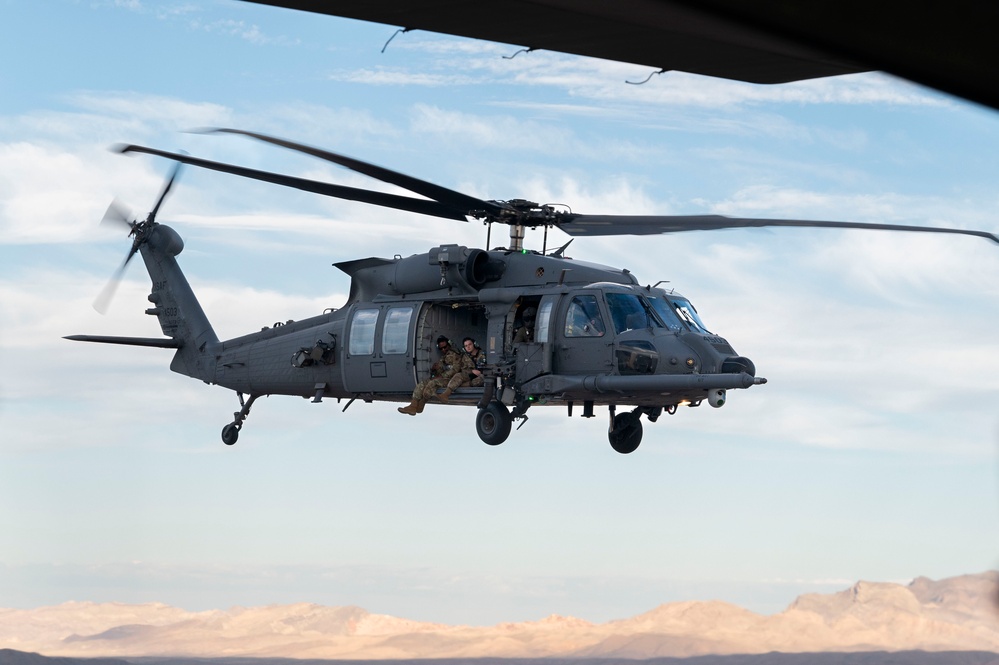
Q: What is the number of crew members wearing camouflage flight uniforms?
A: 2